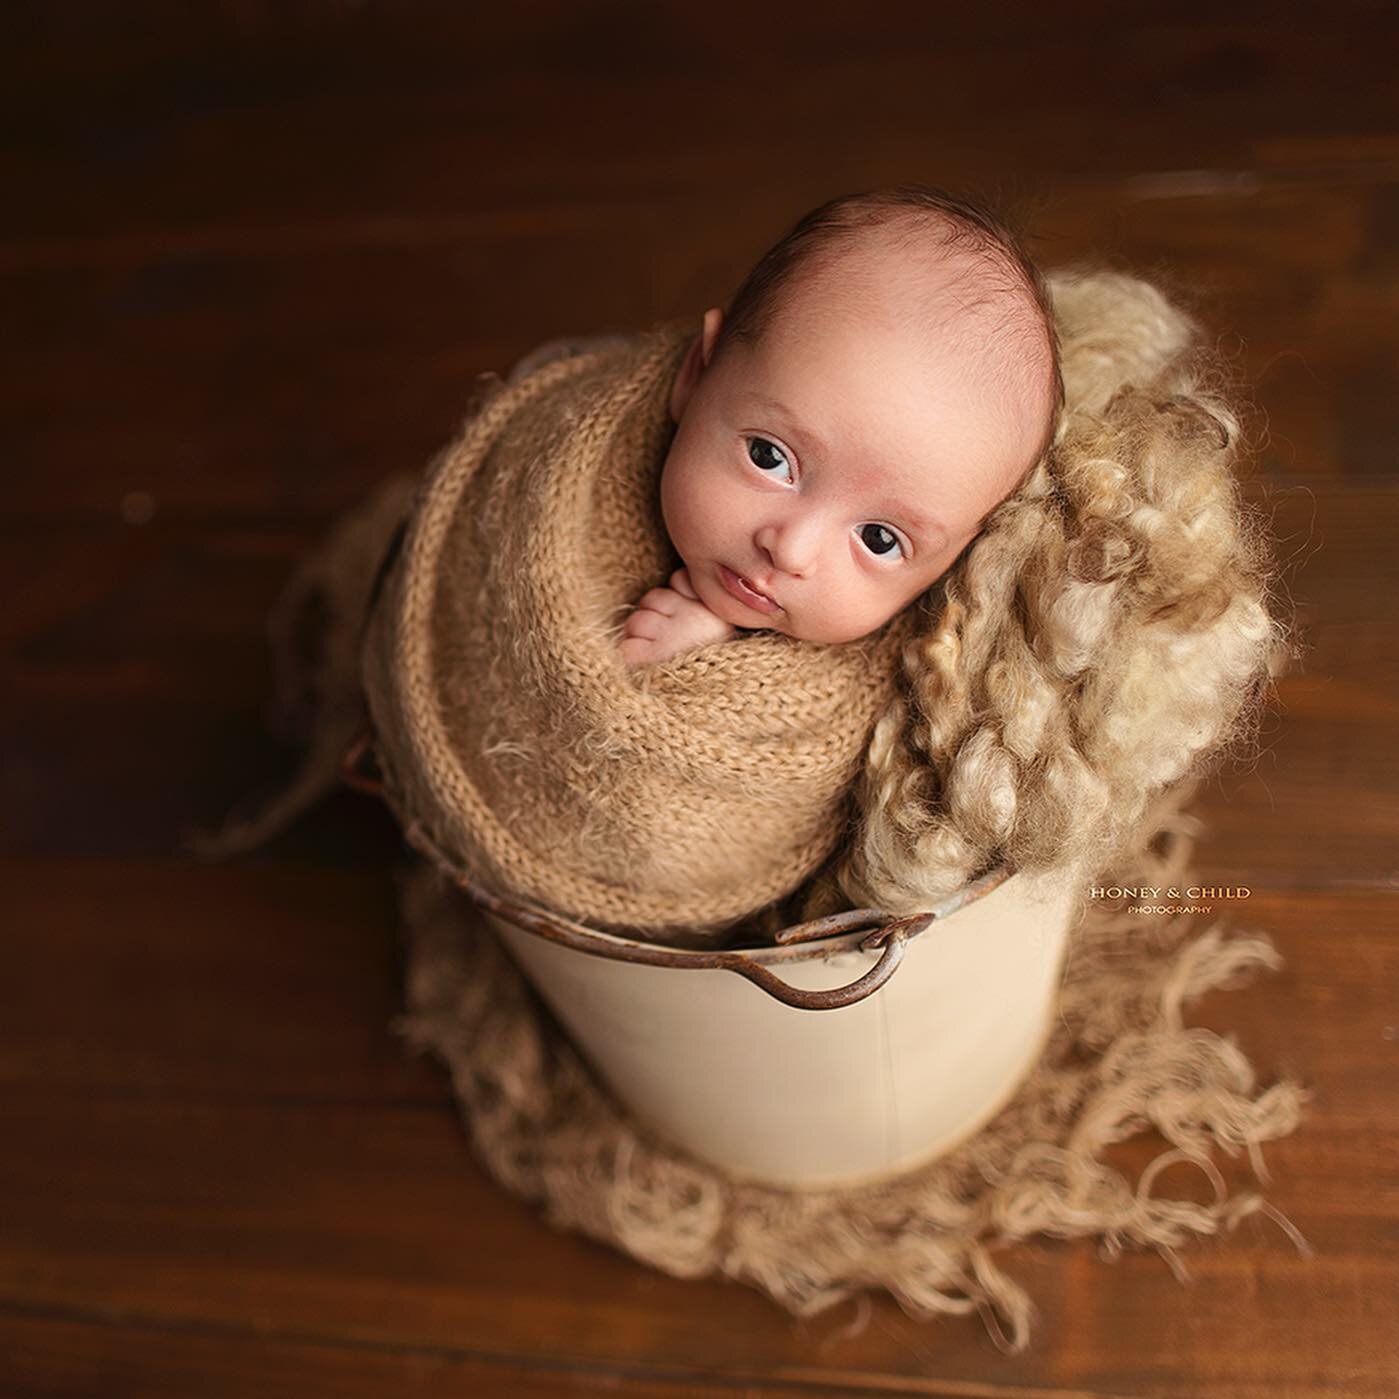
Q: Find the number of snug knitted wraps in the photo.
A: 1